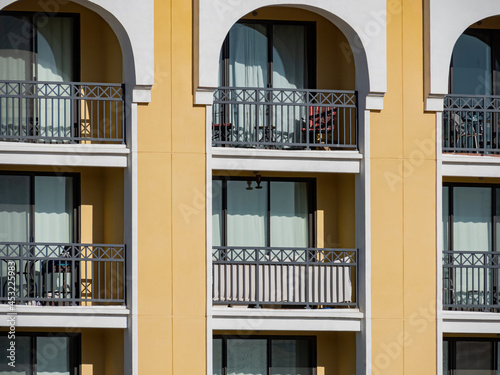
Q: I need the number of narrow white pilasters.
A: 4